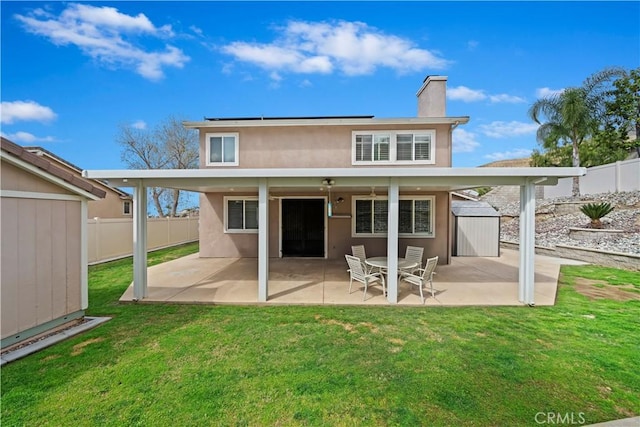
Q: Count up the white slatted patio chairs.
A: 4